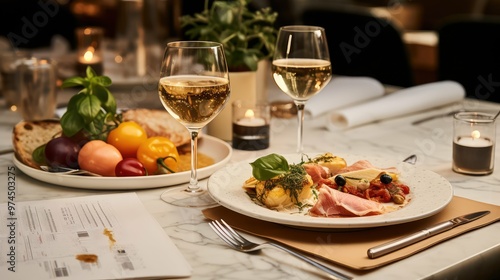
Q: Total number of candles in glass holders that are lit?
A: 3